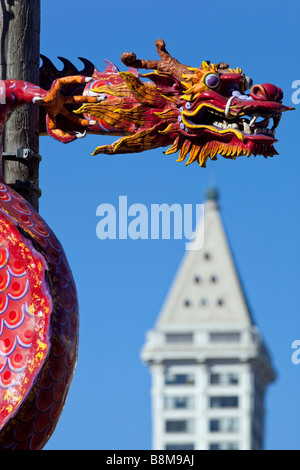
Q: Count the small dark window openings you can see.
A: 6